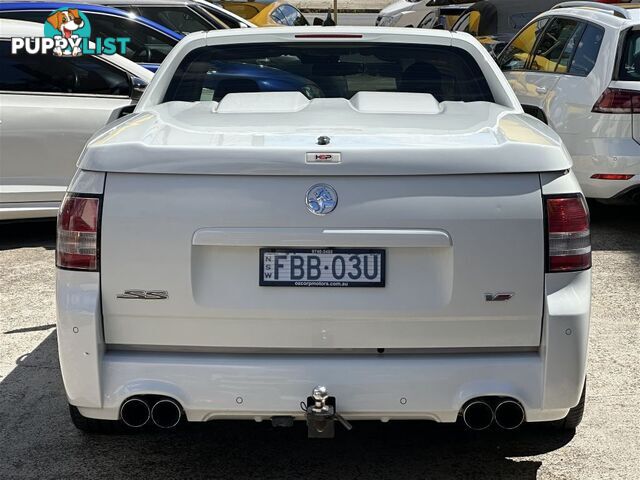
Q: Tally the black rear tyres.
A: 2